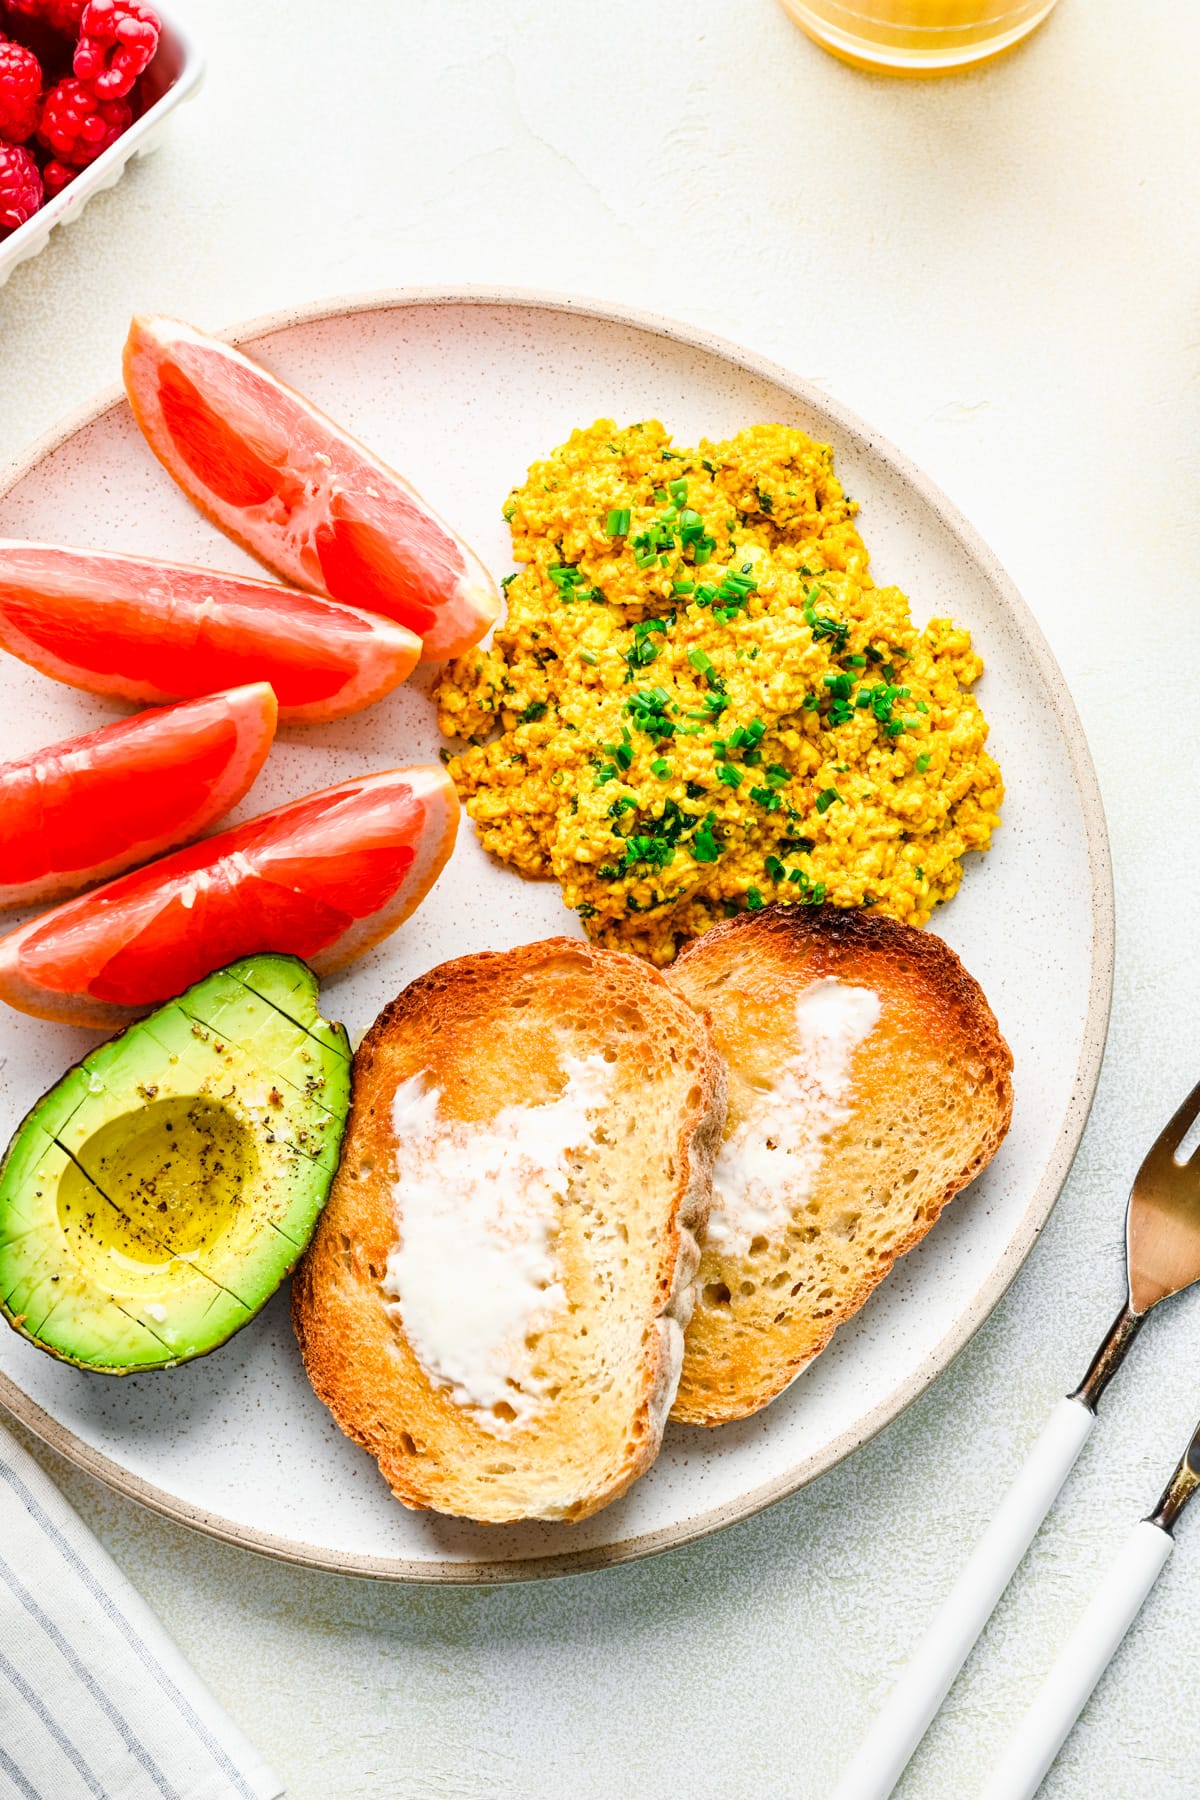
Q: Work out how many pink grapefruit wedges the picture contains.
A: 4